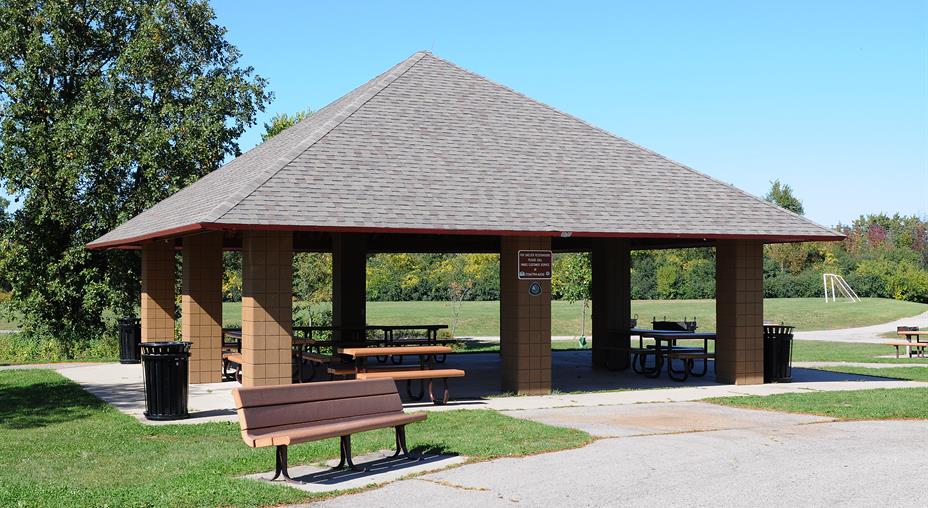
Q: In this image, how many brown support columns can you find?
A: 7